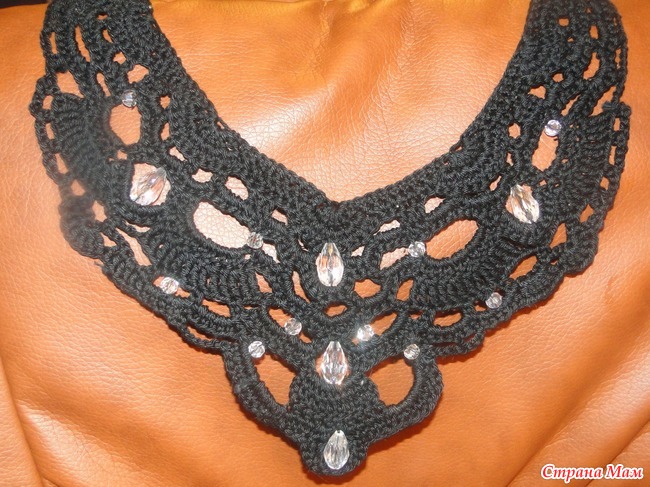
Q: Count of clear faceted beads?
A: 15